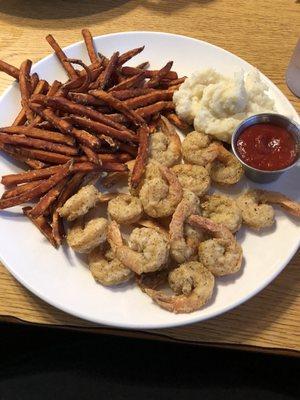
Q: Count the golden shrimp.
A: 15